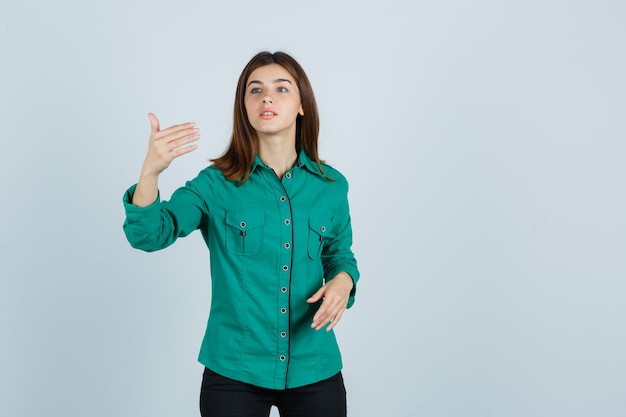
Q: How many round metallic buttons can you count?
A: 11